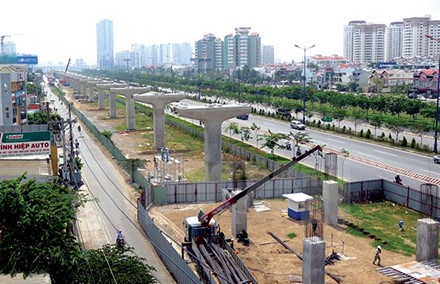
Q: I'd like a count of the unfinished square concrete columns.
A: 4